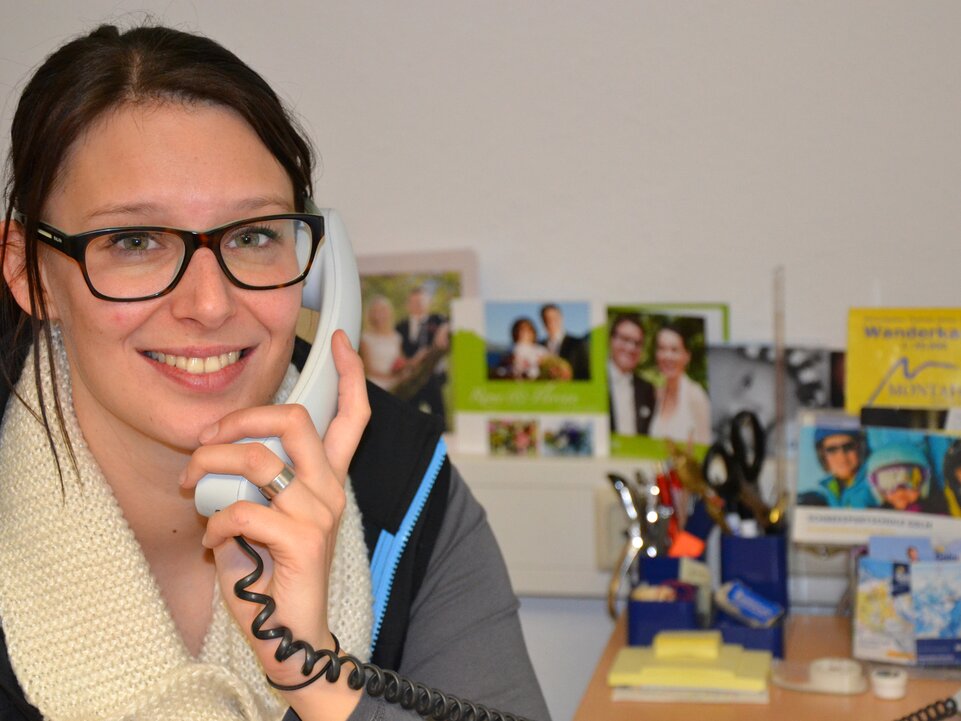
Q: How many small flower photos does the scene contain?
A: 2